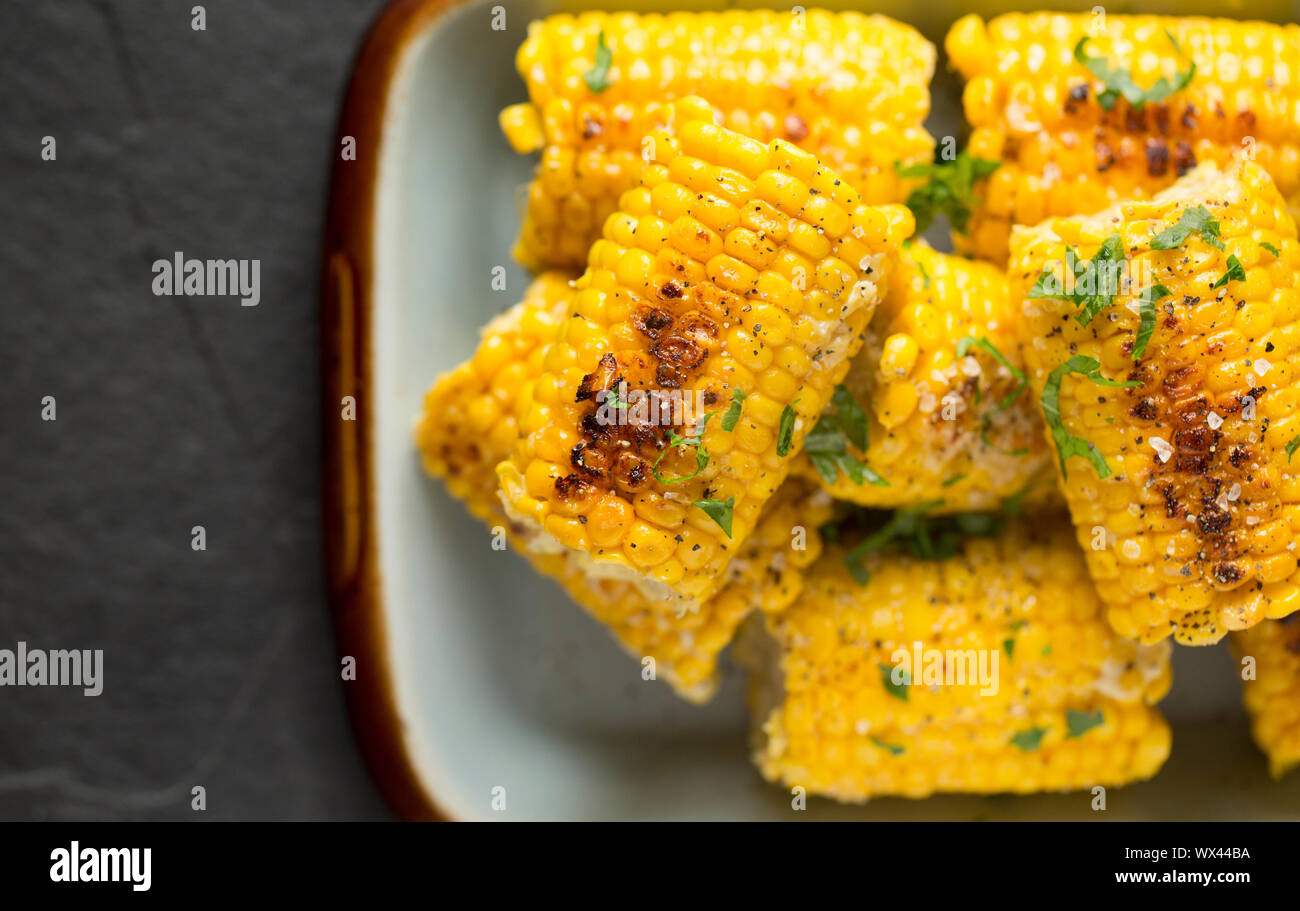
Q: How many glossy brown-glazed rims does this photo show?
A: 1